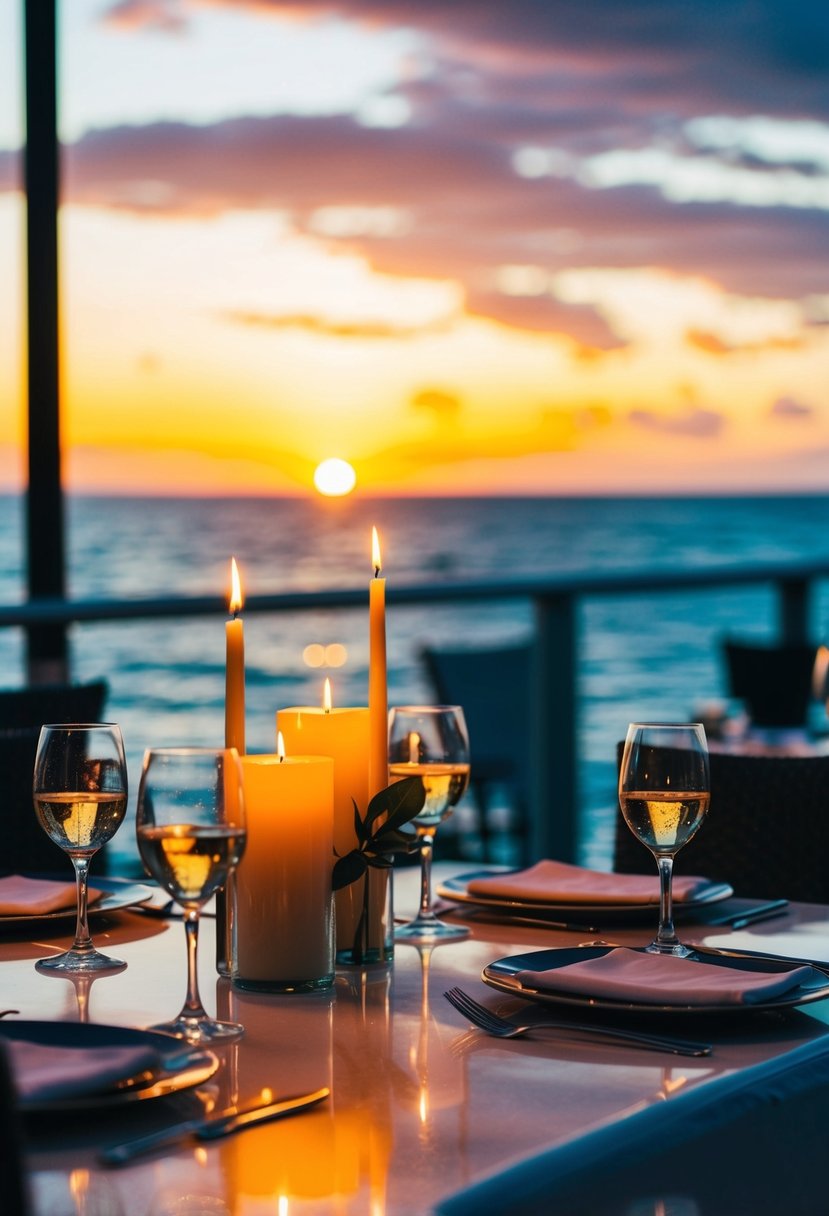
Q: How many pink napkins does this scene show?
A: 4